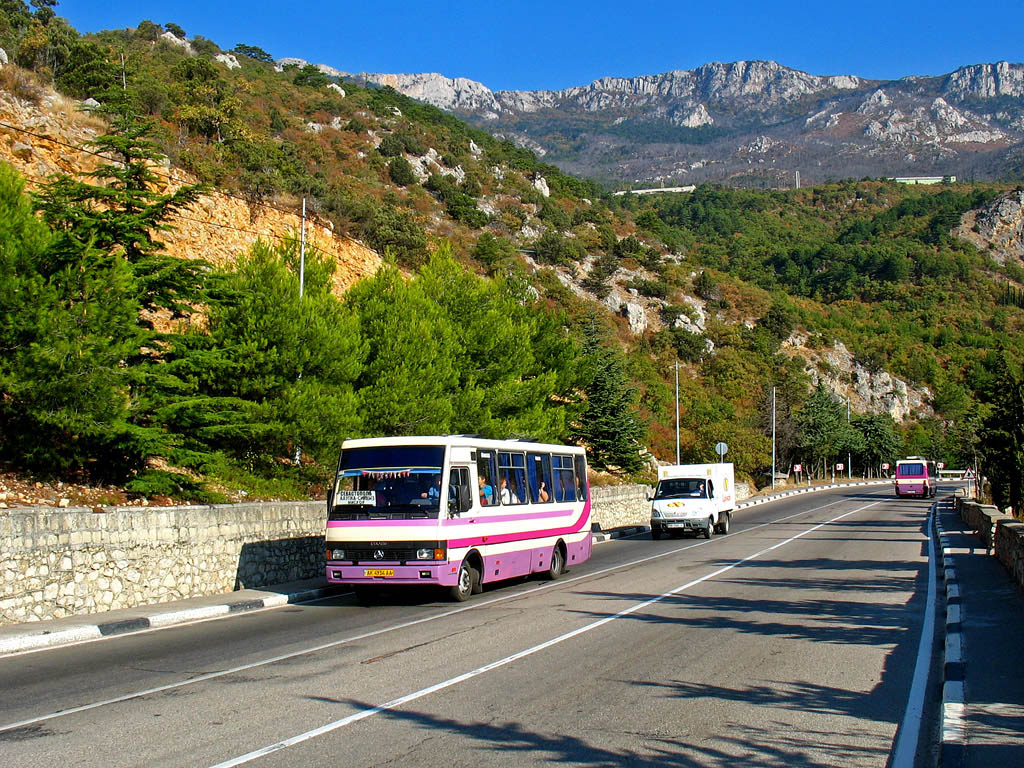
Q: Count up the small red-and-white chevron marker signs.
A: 4